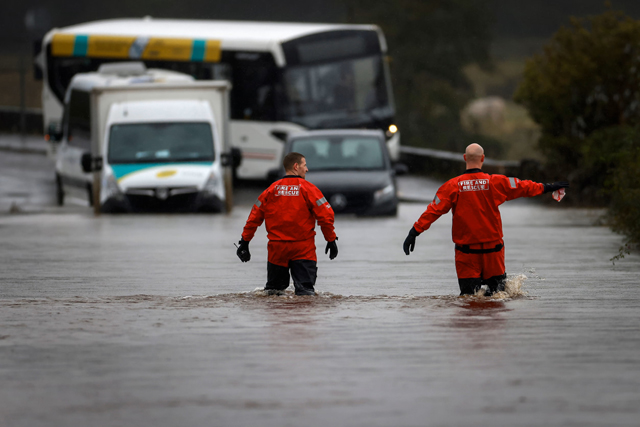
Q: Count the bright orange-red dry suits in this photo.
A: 2